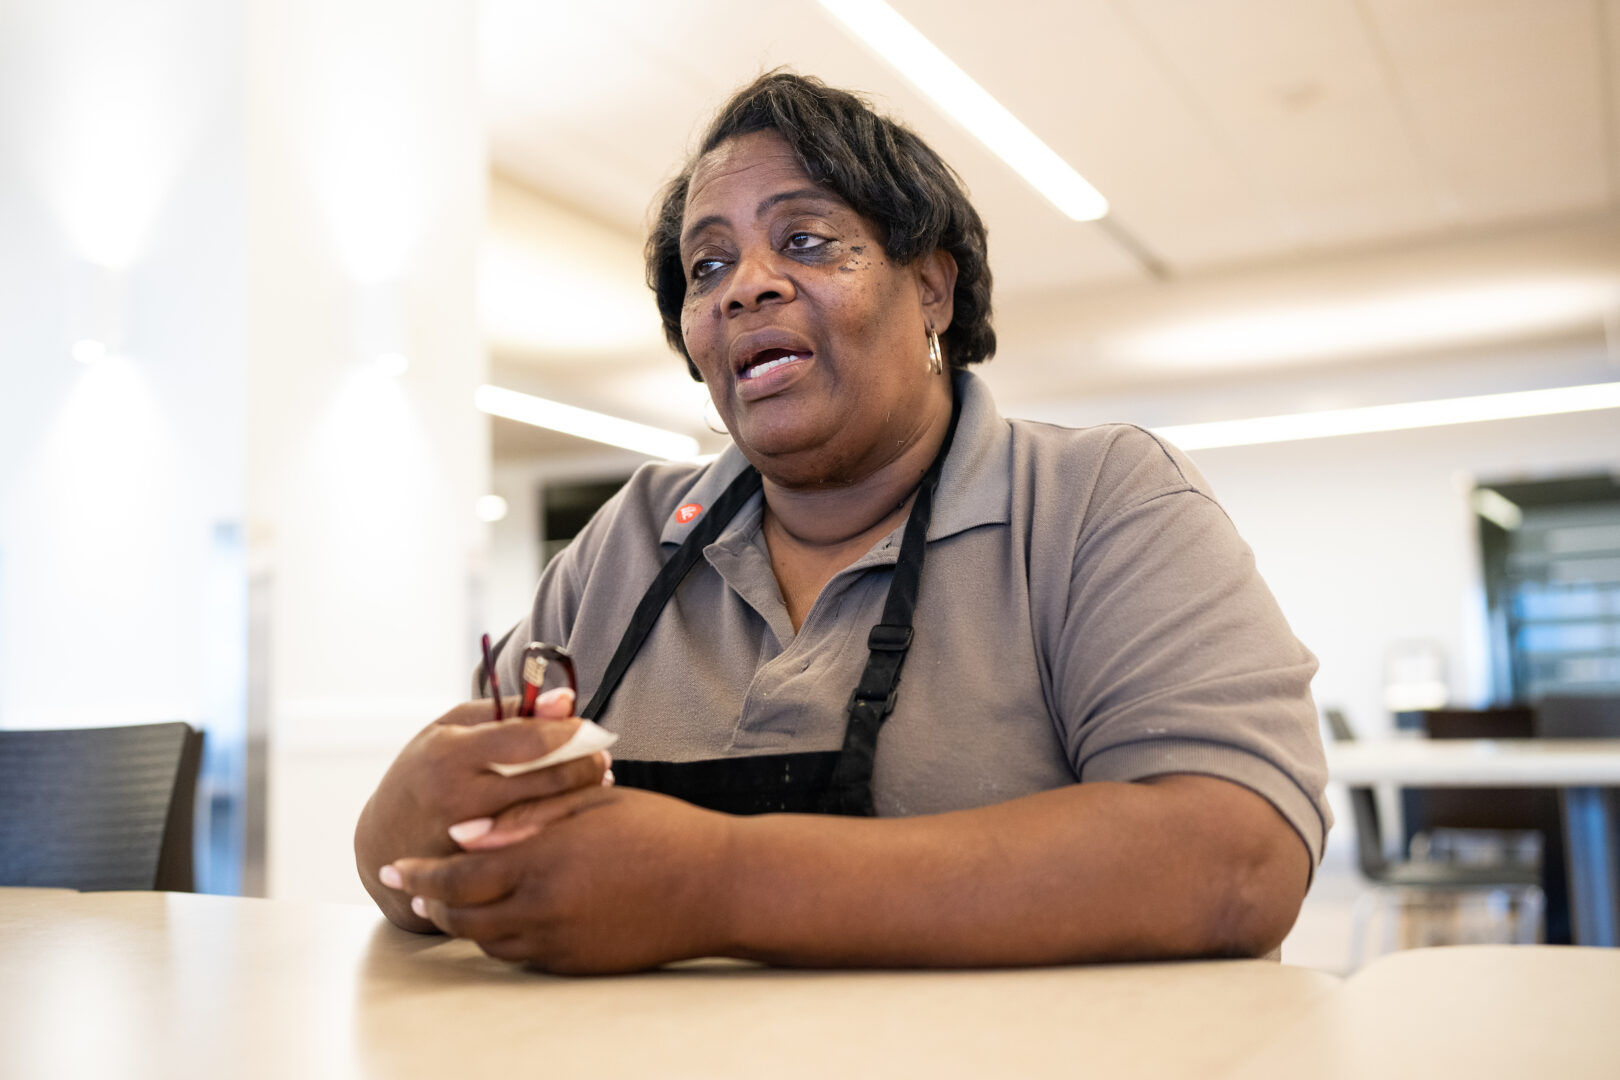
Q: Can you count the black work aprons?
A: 1